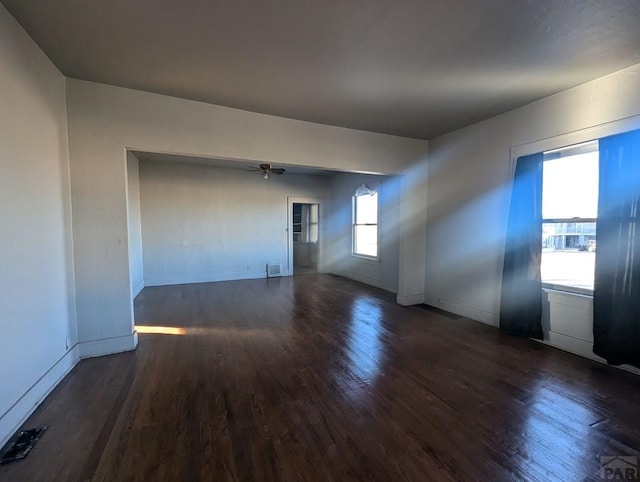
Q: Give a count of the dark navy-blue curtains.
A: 2